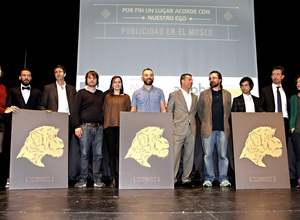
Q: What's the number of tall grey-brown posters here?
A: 3